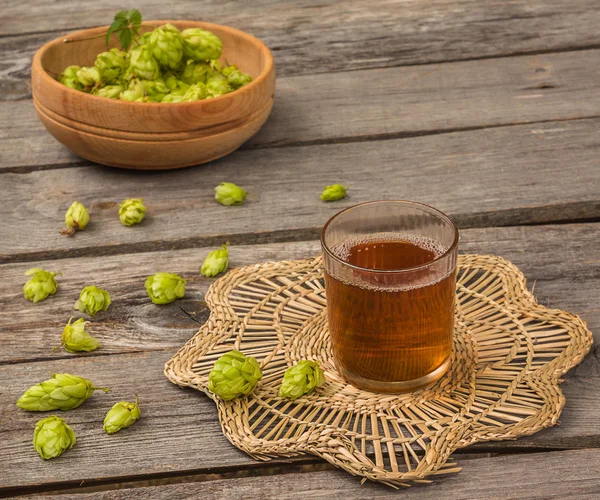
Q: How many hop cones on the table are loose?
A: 14